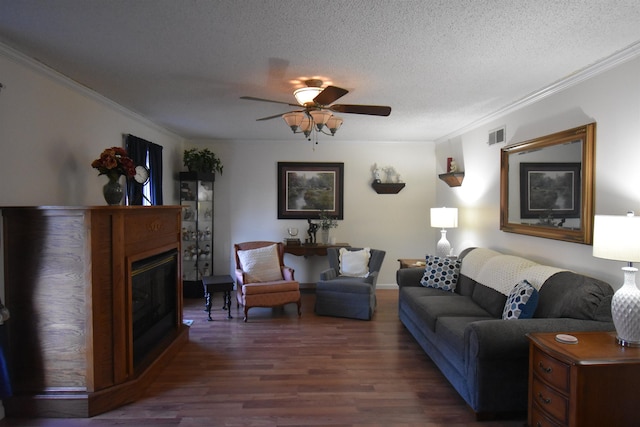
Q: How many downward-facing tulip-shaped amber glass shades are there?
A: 4